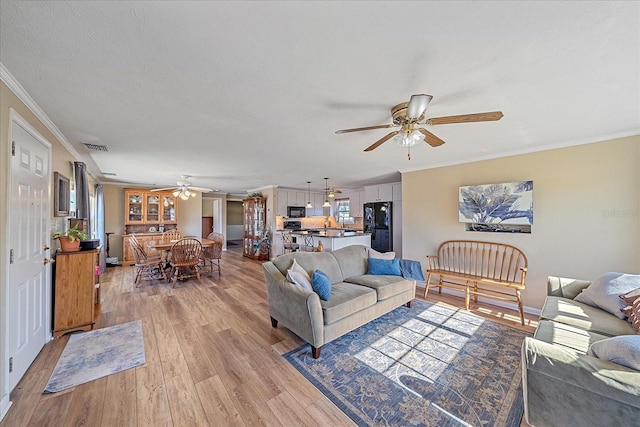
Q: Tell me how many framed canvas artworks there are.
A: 1